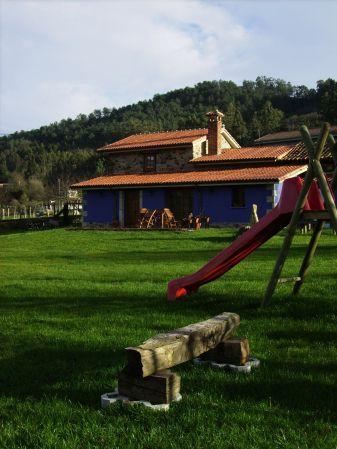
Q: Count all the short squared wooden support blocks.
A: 2